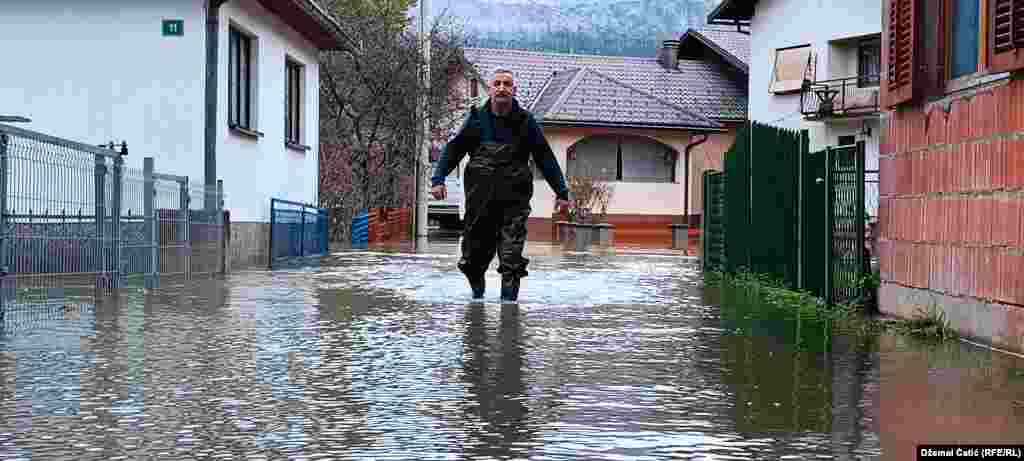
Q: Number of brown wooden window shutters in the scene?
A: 2